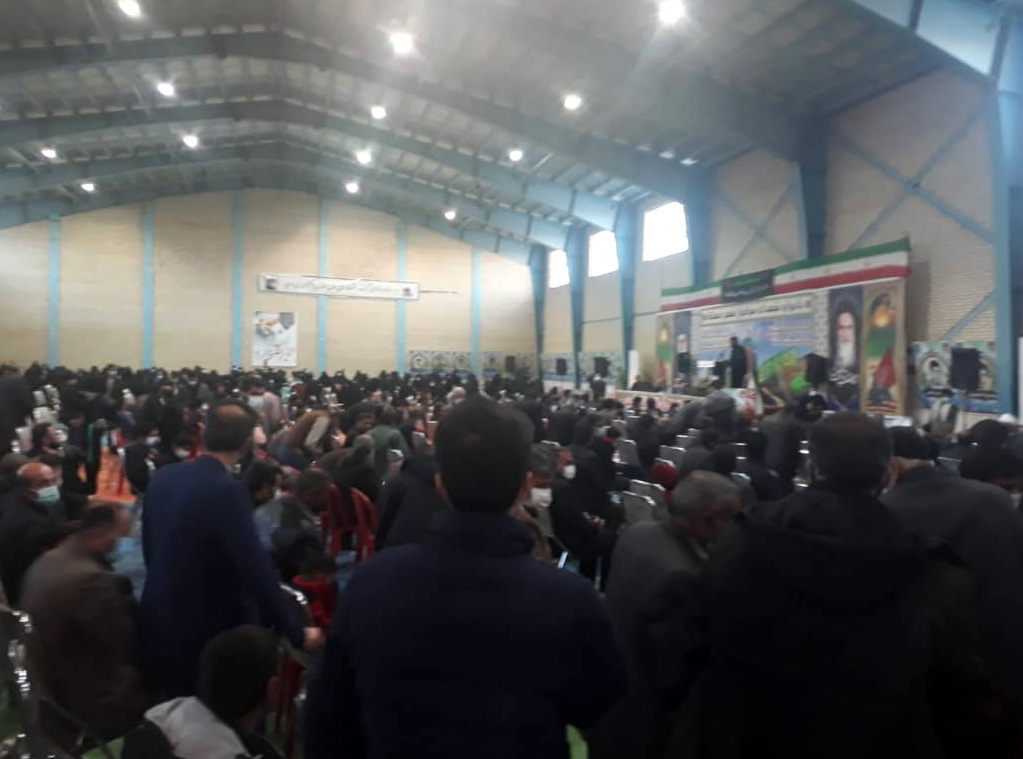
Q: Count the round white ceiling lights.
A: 13